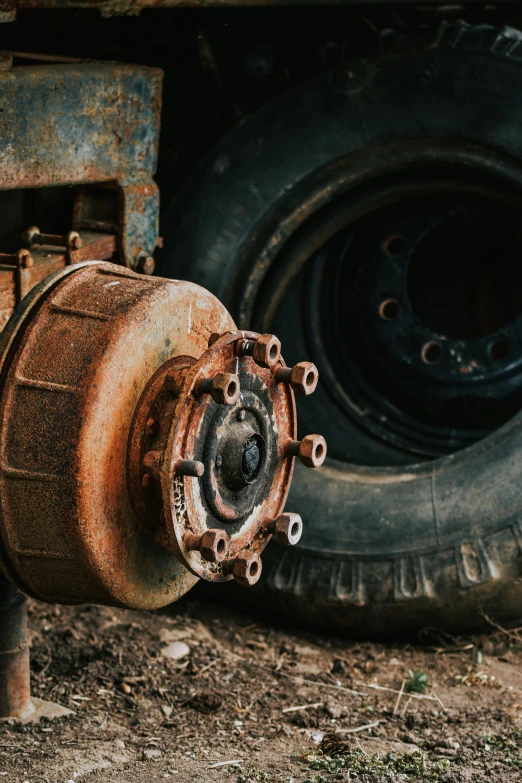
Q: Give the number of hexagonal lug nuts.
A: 7